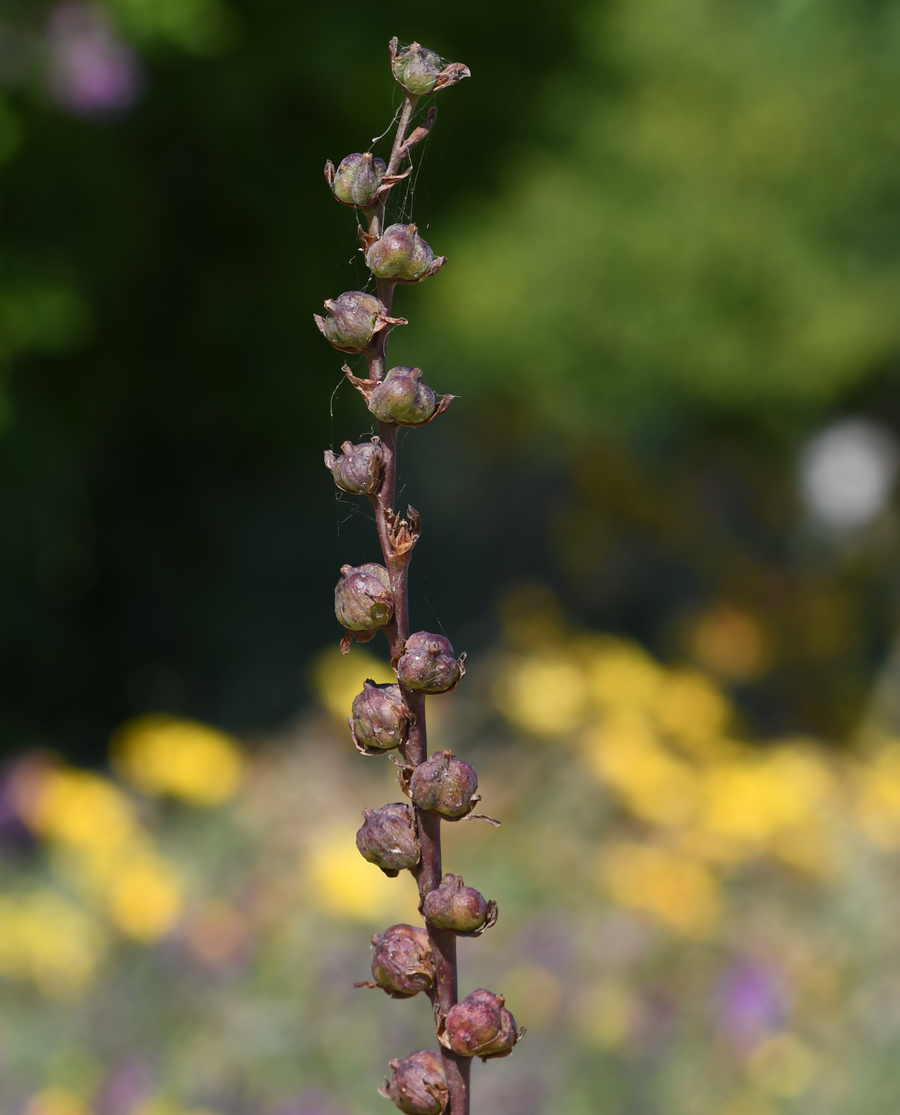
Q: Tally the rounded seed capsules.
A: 15